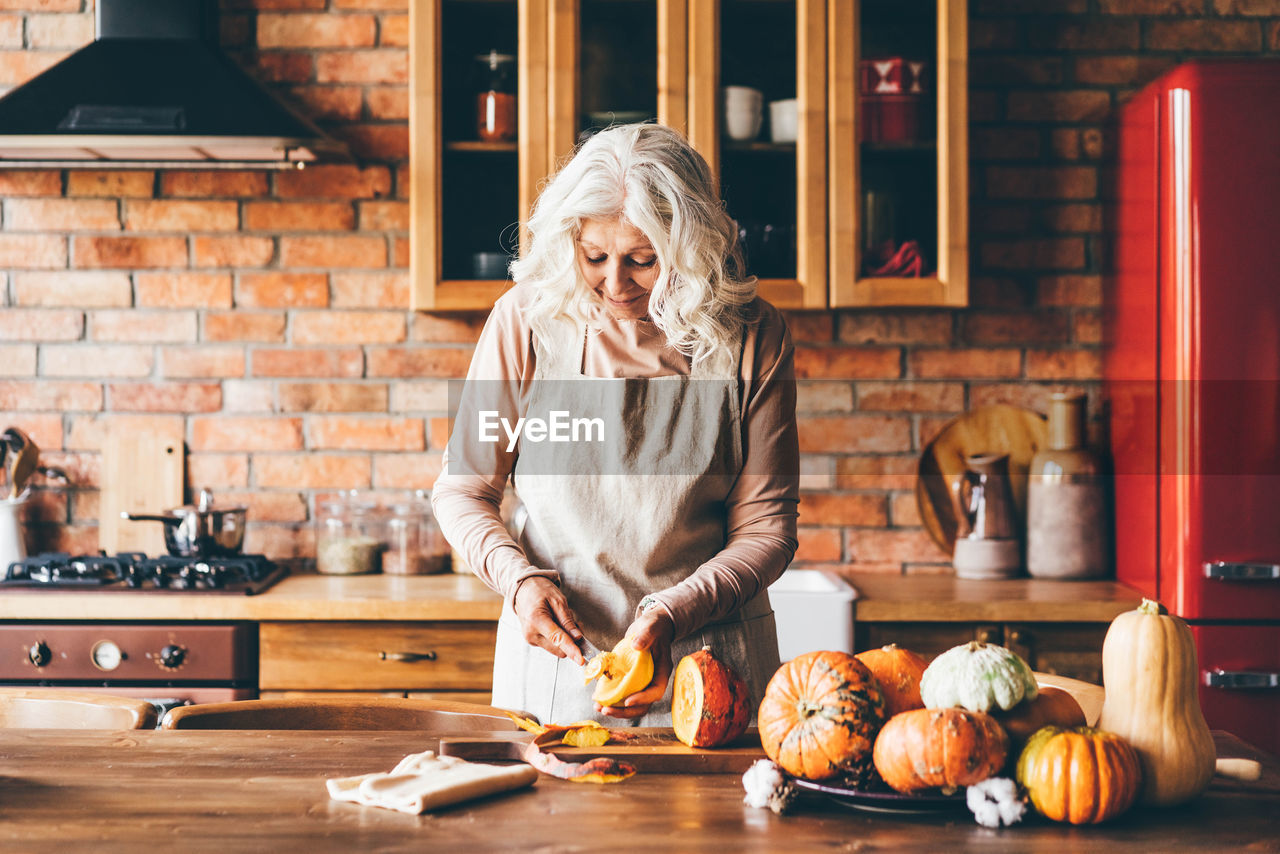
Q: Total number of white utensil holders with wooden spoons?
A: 1